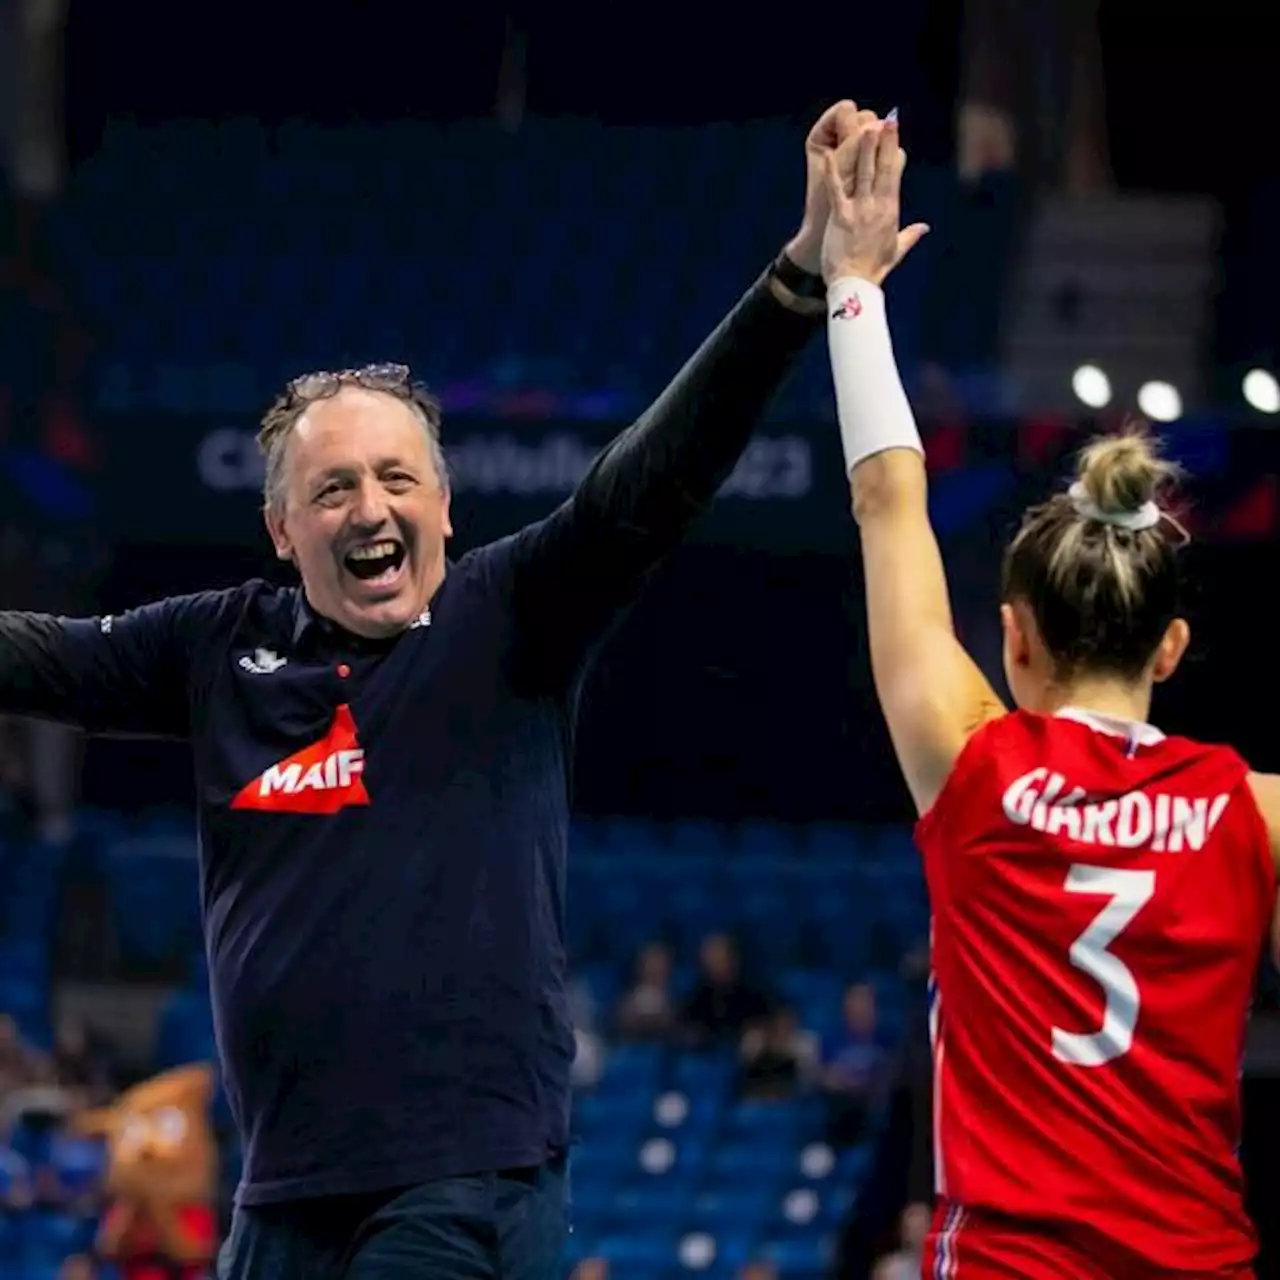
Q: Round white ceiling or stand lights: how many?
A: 3